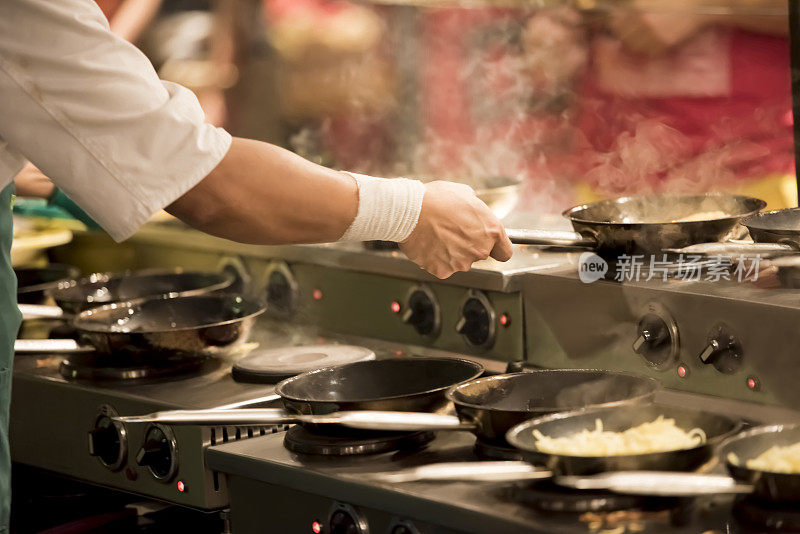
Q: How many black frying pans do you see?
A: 9